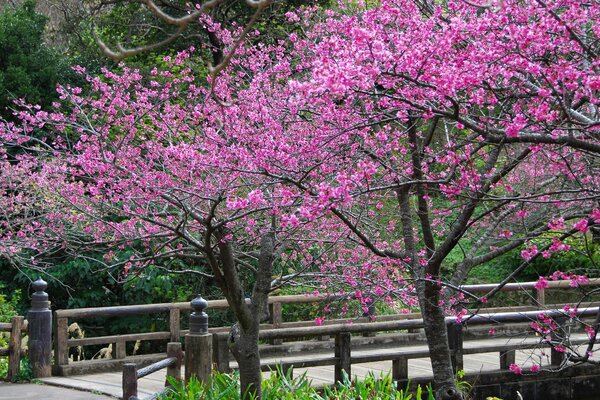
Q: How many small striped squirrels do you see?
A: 0